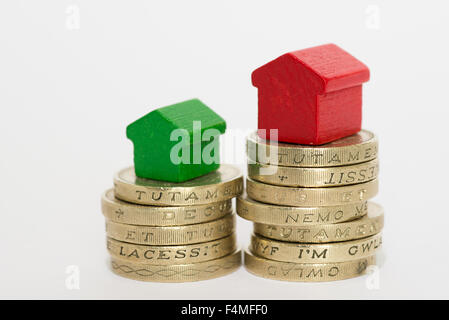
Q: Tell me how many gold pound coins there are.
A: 12